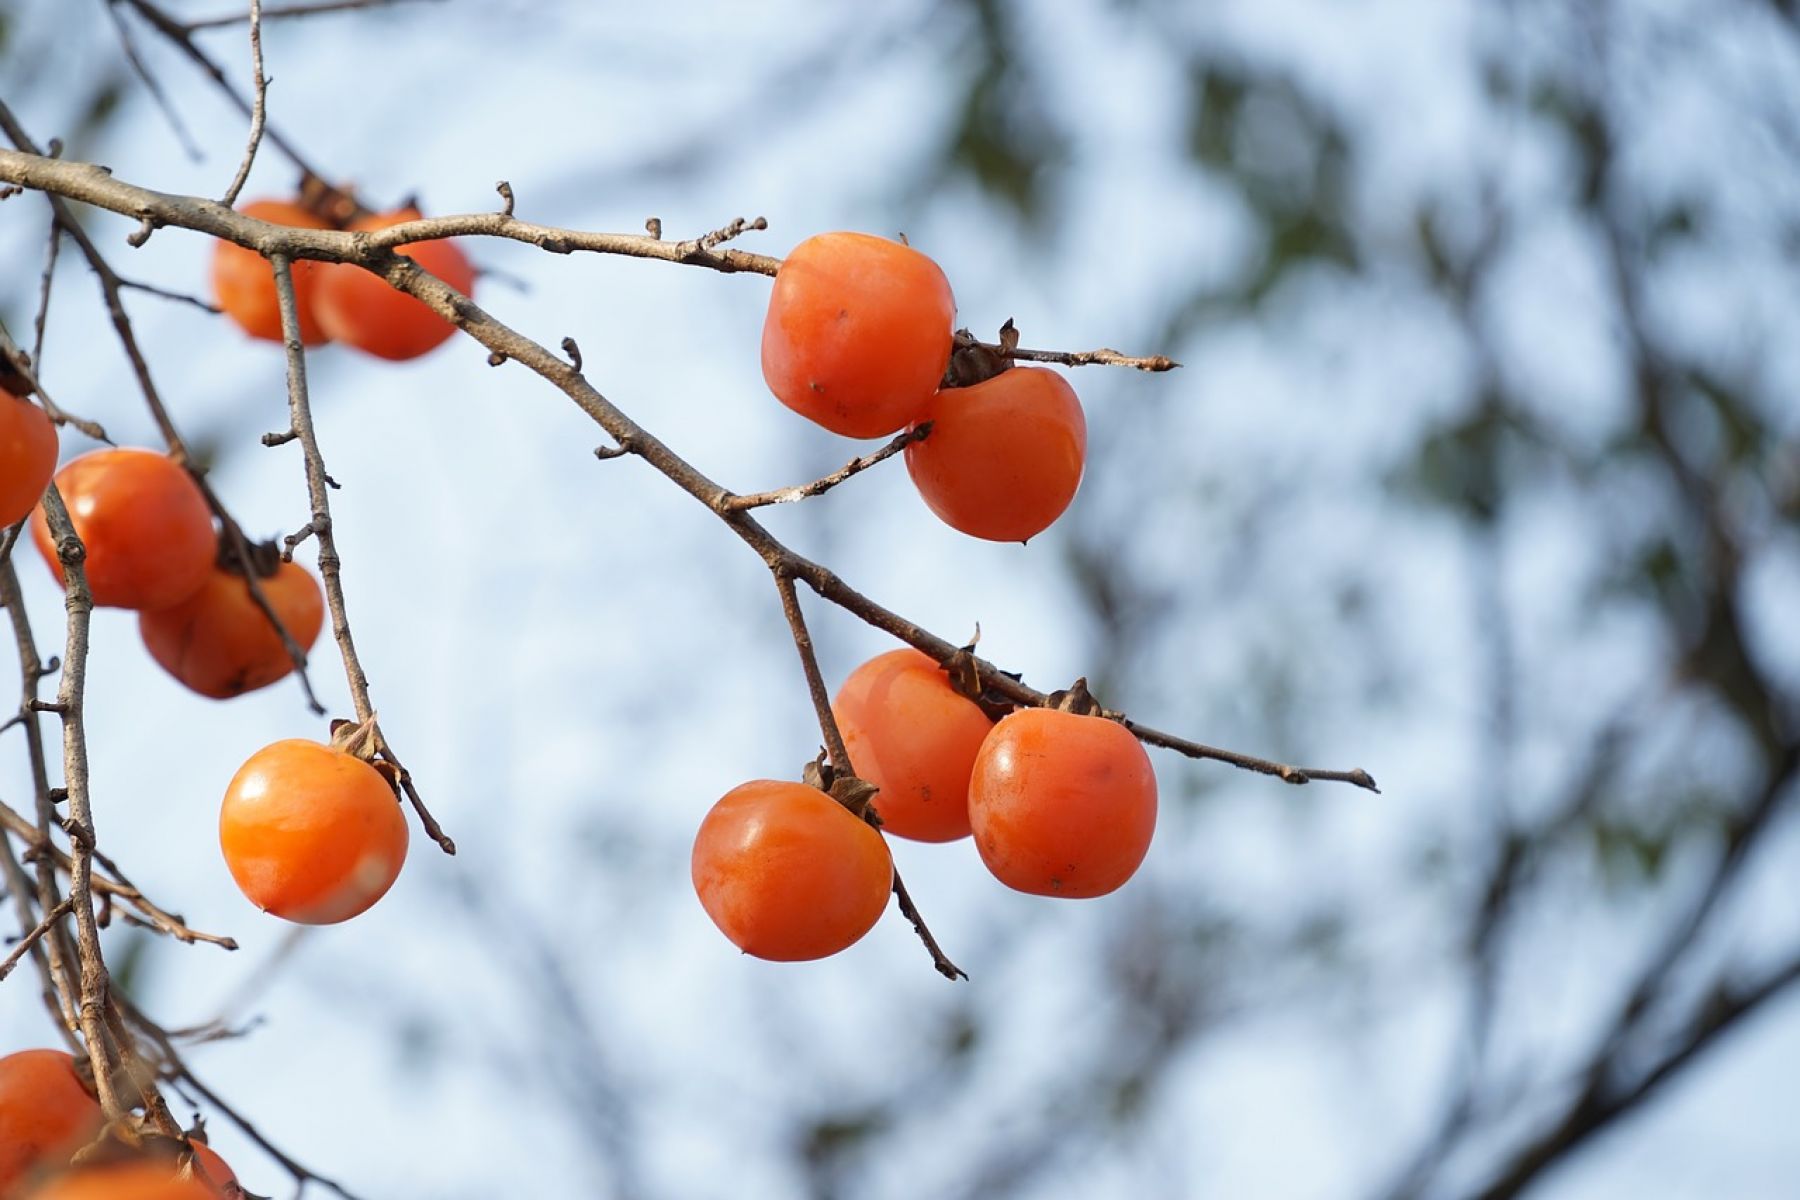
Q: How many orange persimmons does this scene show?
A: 14